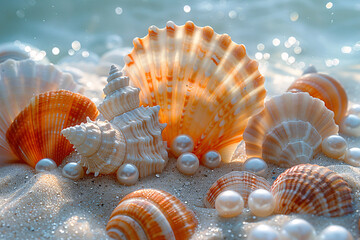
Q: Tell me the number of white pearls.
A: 15